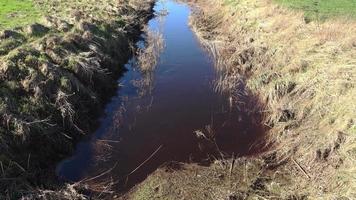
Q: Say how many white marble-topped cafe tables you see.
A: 0